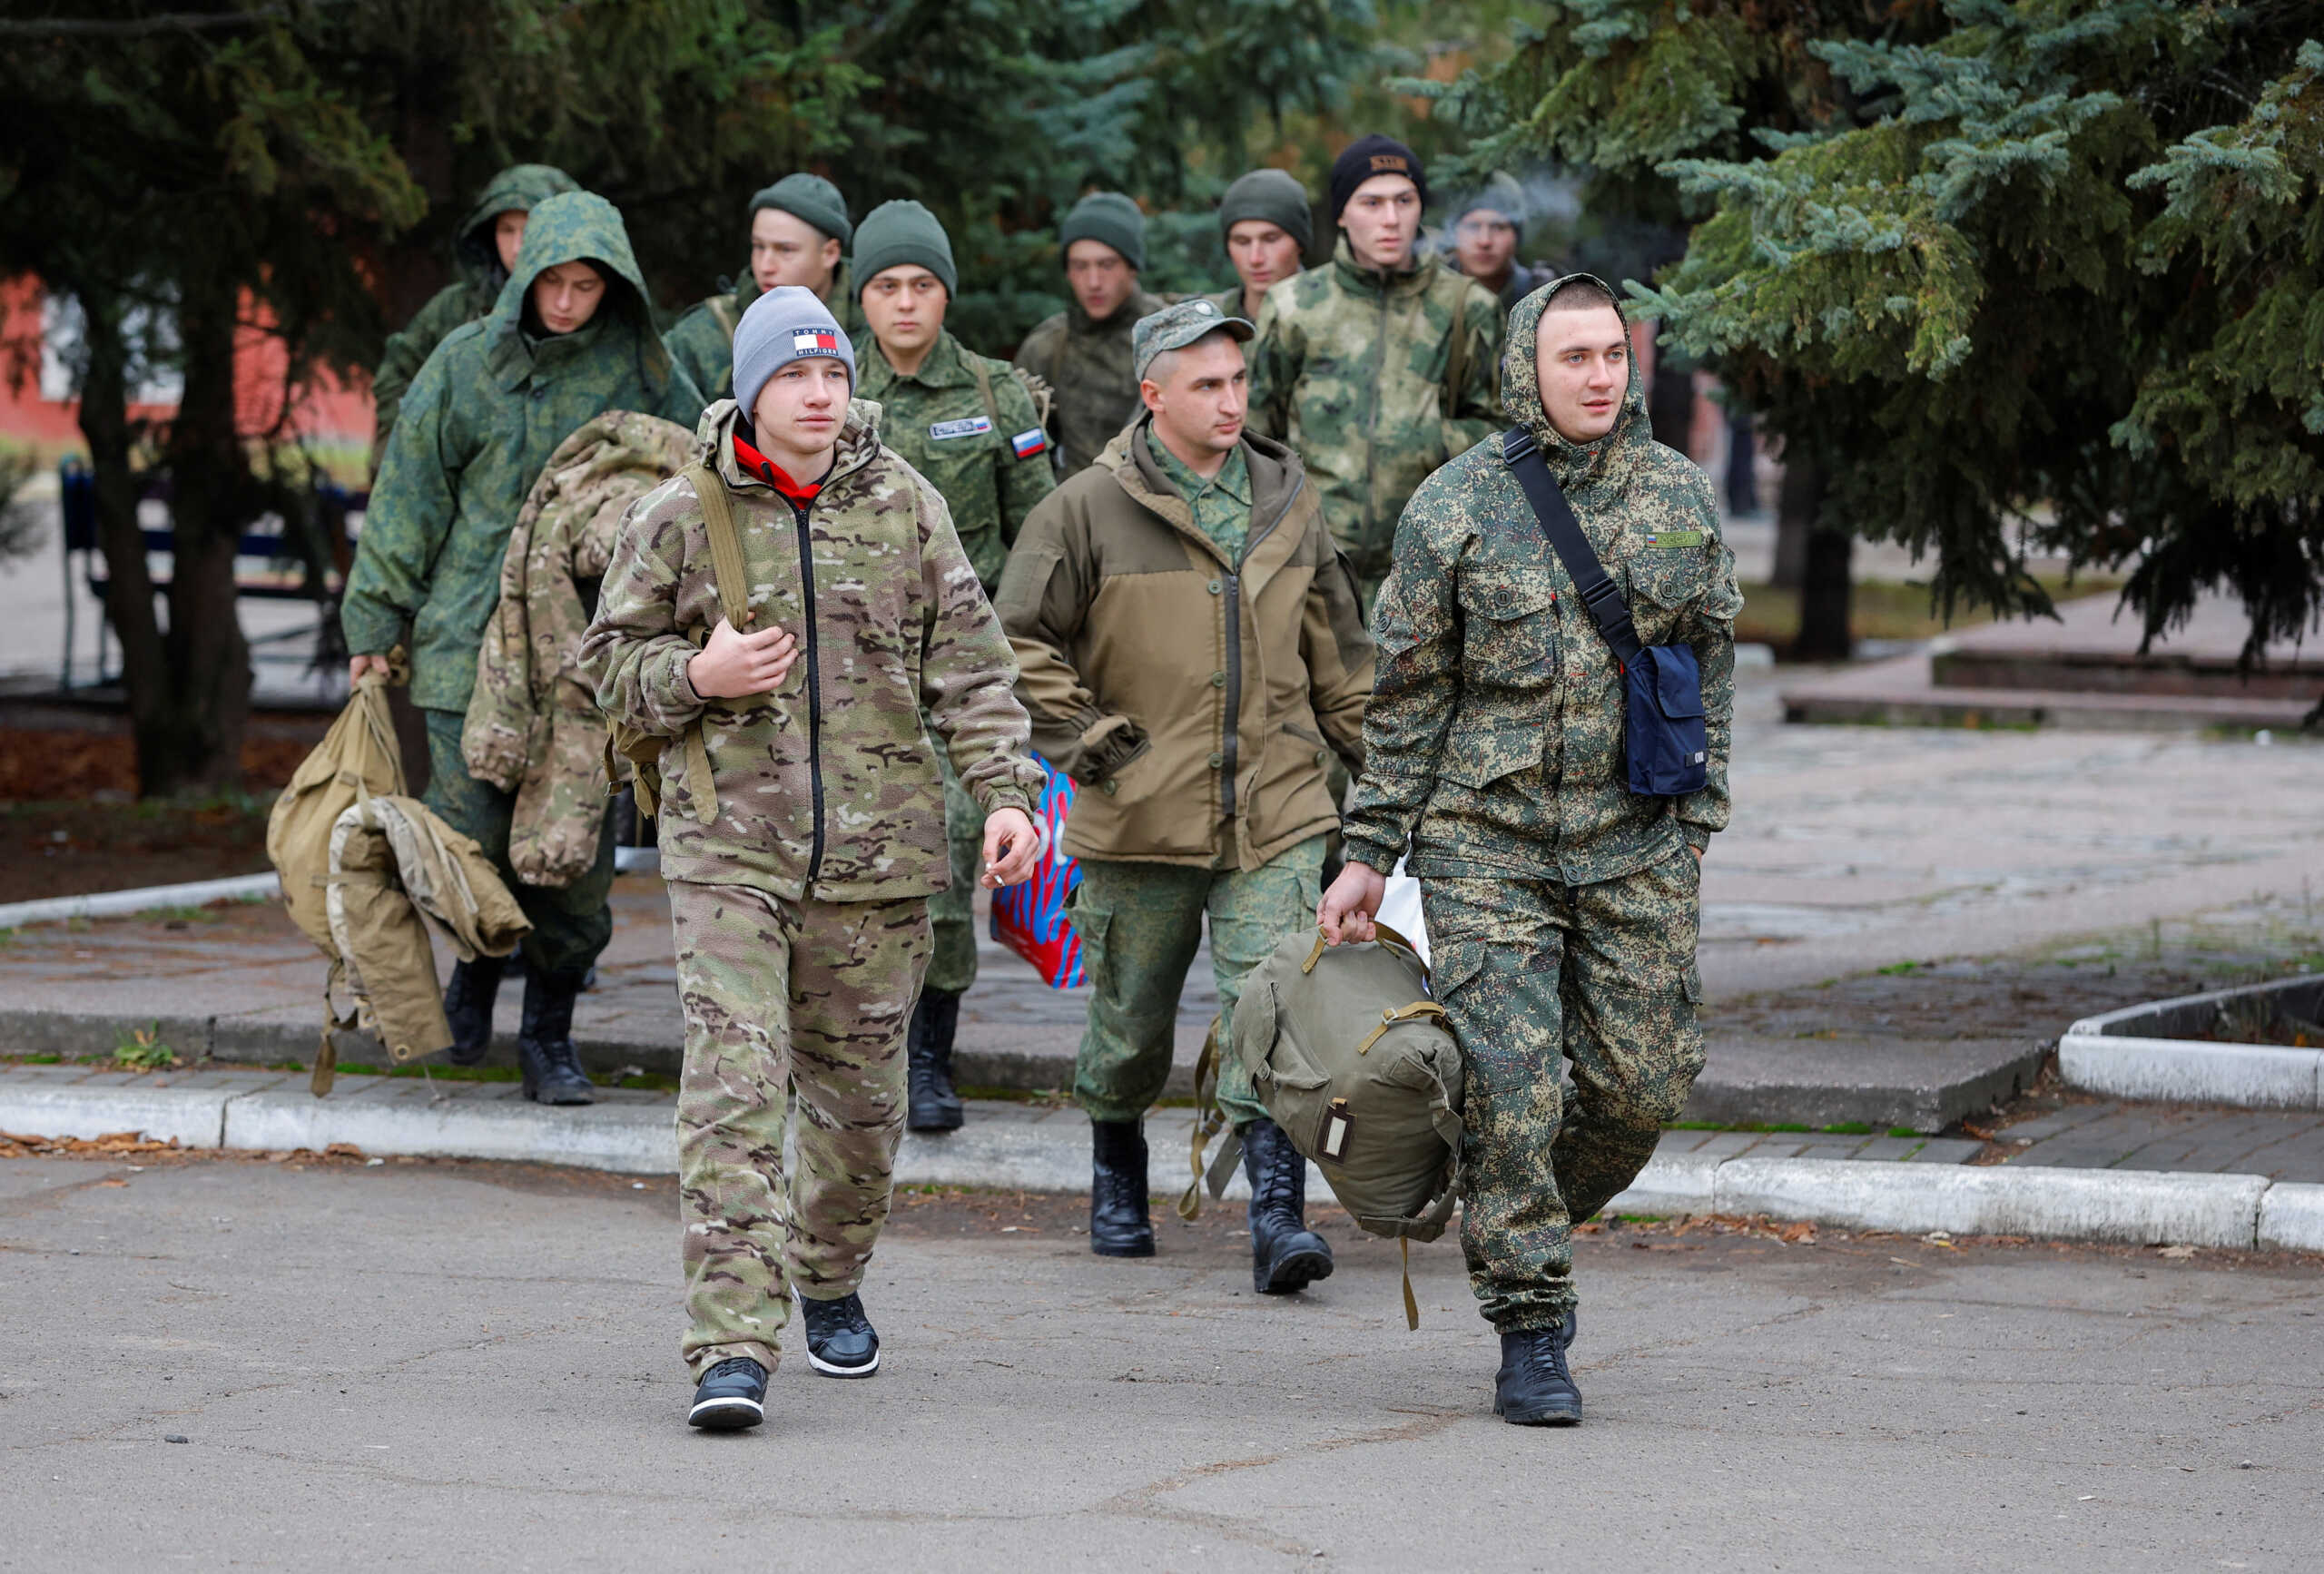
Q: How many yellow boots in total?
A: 0